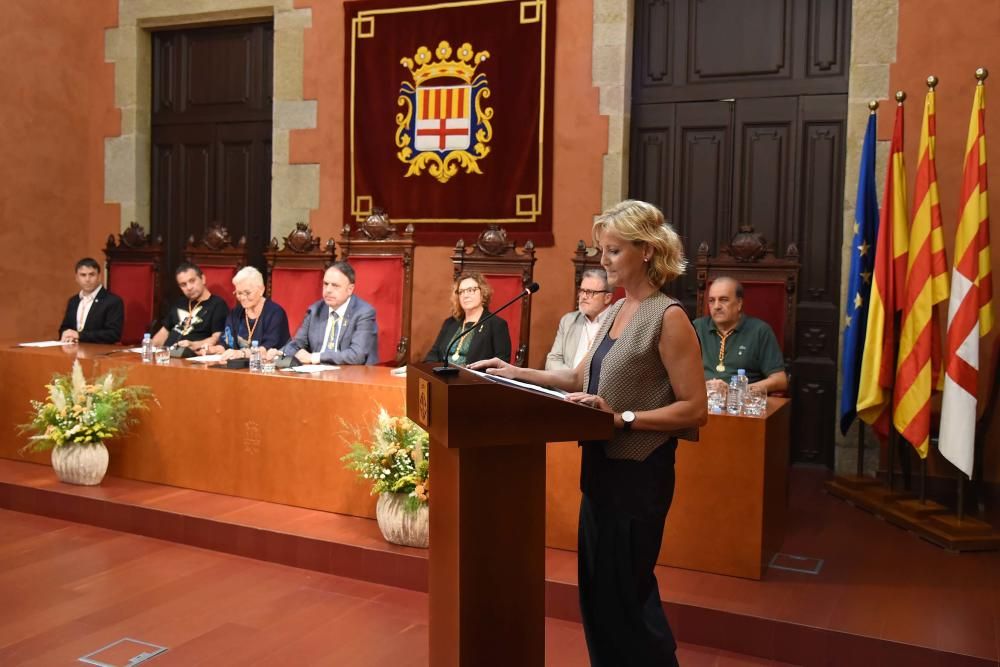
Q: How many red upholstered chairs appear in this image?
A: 7